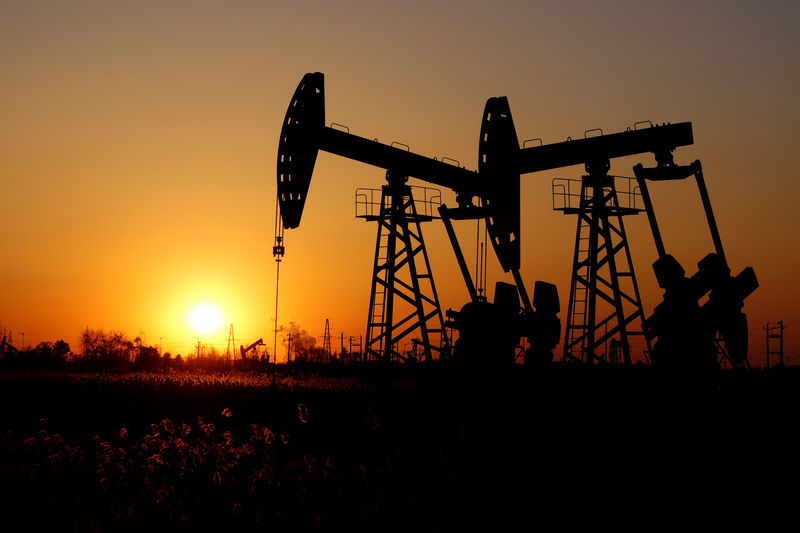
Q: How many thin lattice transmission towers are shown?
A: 2